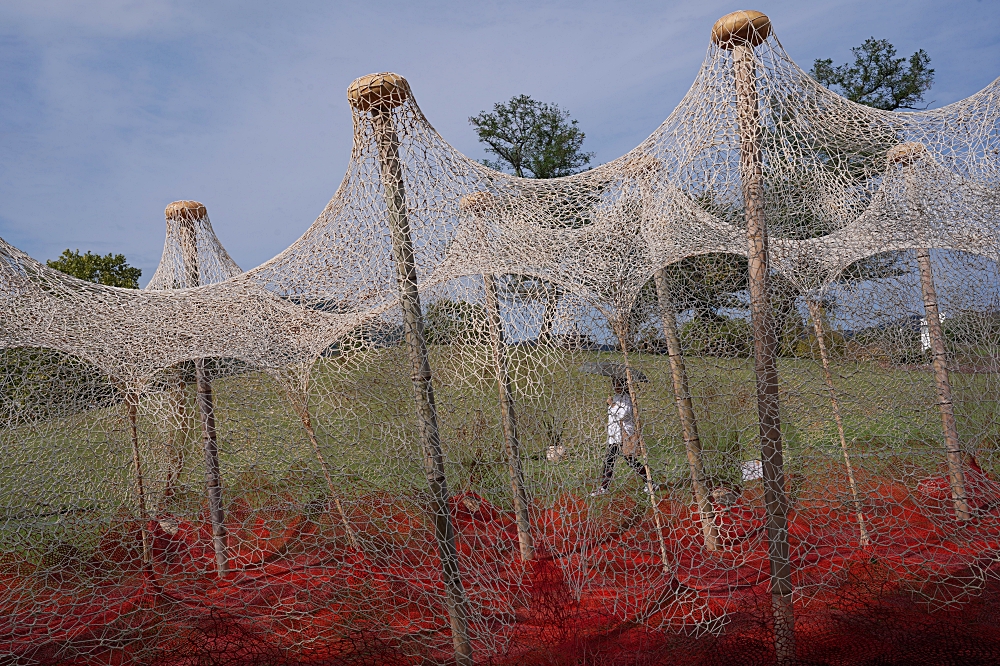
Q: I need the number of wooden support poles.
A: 10